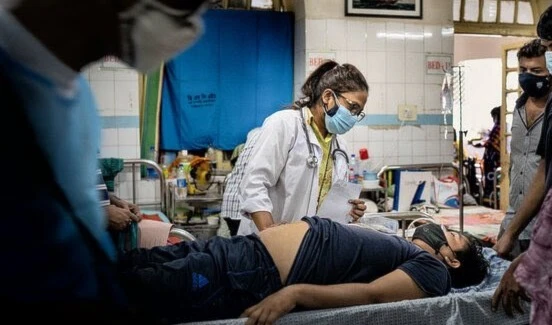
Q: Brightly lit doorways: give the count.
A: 1